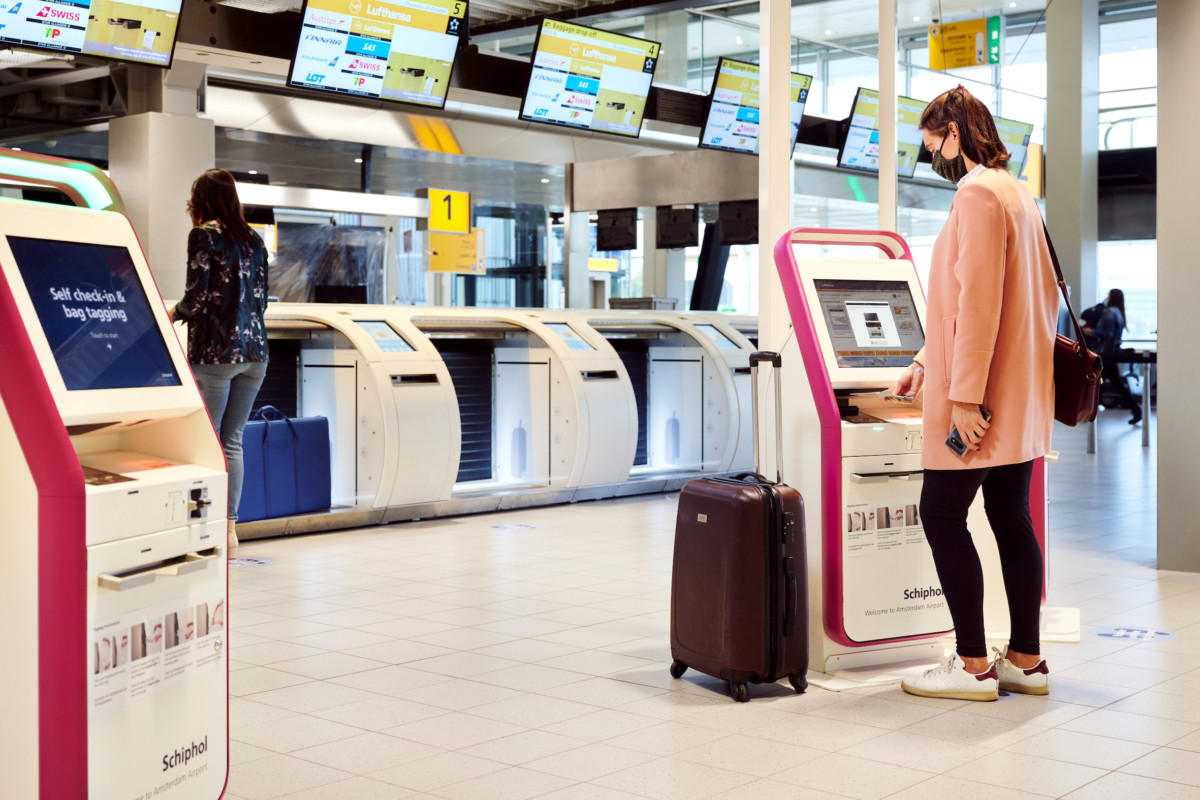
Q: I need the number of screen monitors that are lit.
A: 11